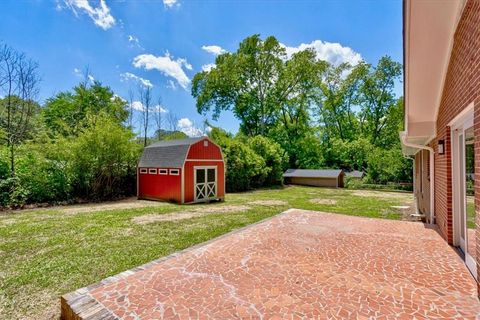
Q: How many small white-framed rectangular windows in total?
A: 4